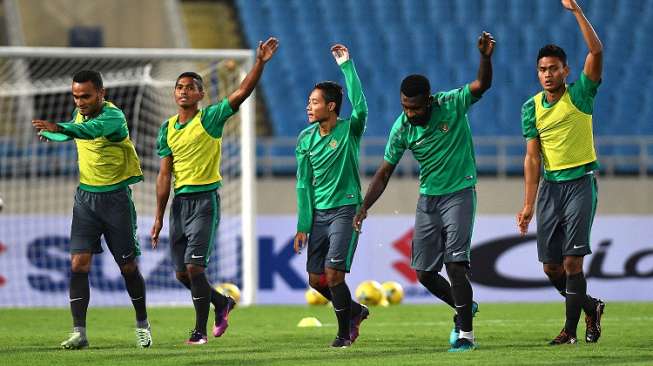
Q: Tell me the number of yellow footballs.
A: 4